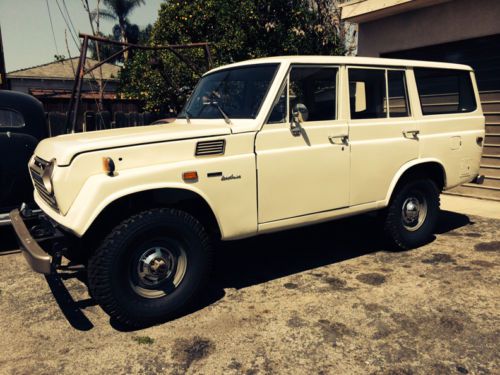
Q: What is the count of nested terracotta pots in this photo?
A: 0